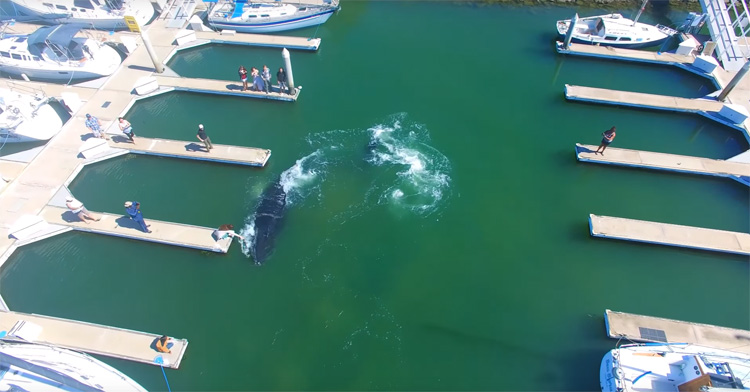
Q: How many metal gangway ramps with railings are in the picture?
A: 2